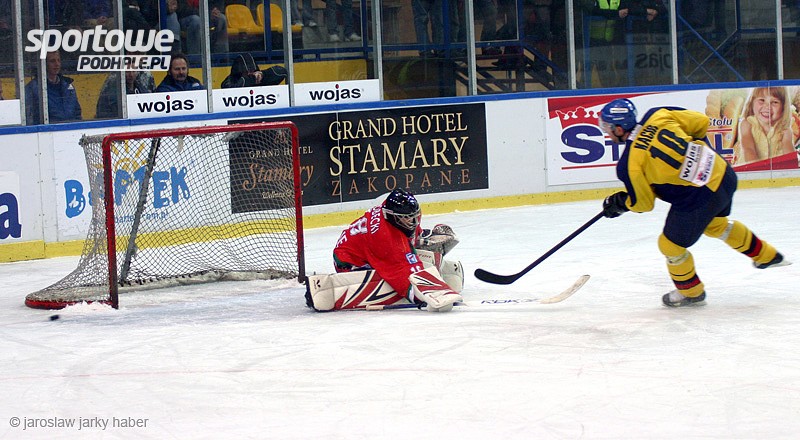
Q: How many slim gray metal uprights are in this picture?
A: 10